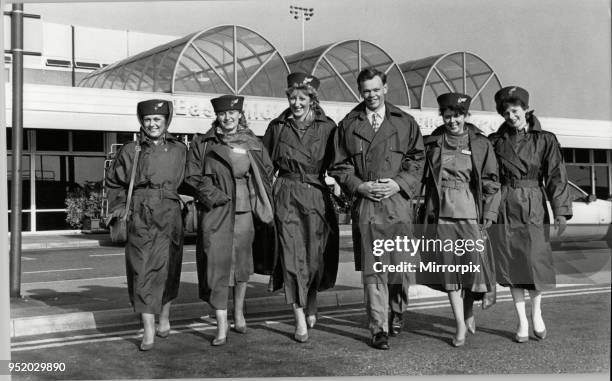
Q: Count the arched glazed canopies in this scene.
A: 3